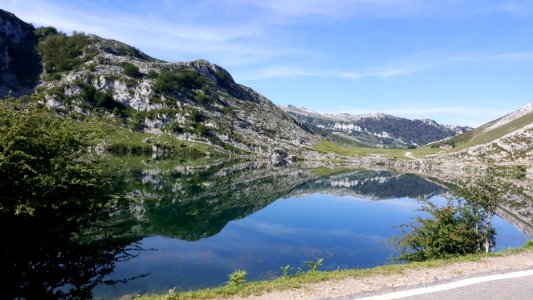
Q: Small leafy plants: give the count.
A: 3